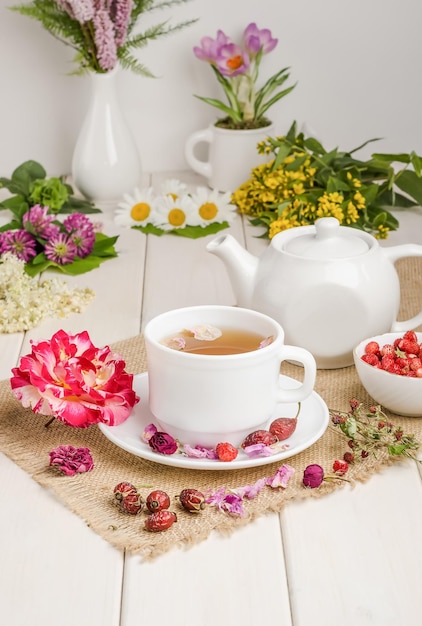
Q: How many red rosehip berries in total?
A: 7